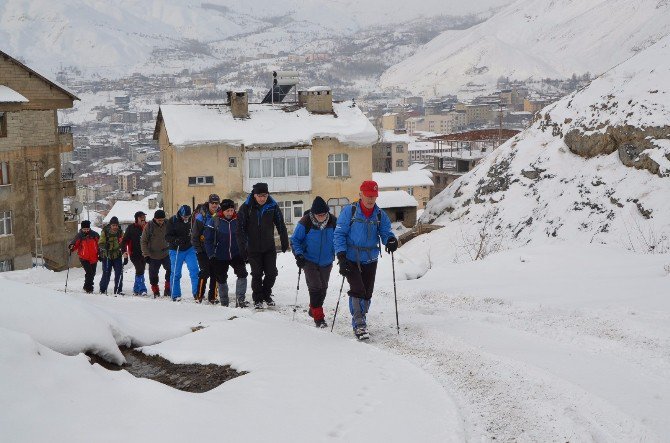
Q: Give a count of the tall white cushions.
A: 0